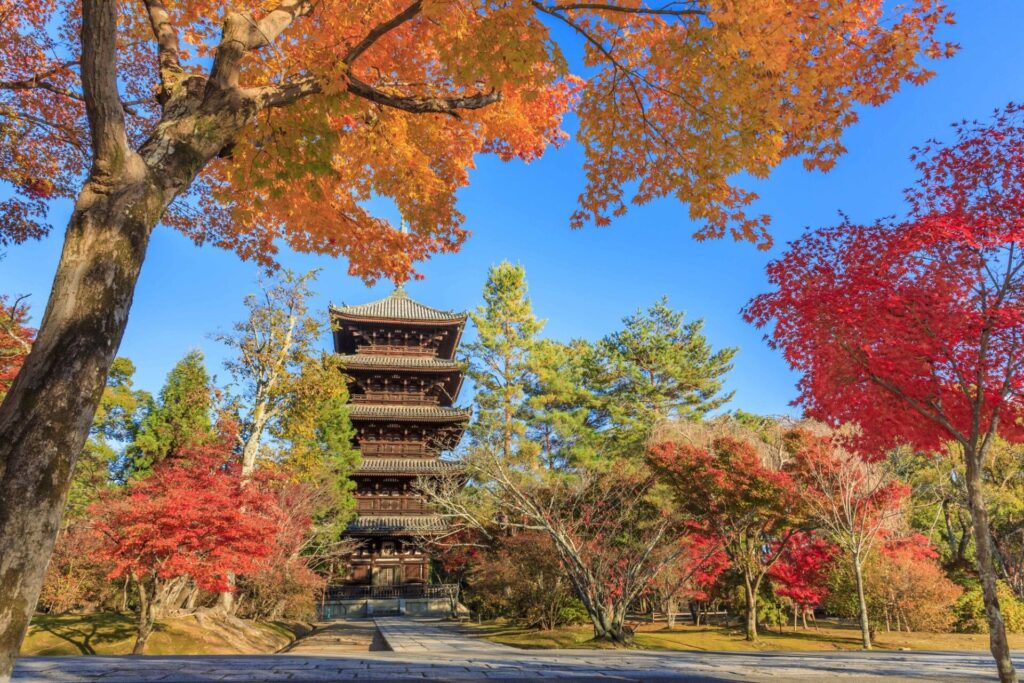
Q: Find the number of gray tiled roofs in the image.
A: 5